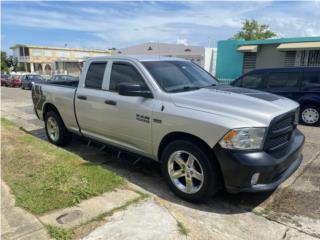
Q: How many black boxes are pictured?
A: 0